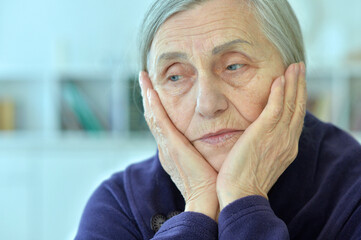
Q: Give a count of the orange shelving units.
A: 0